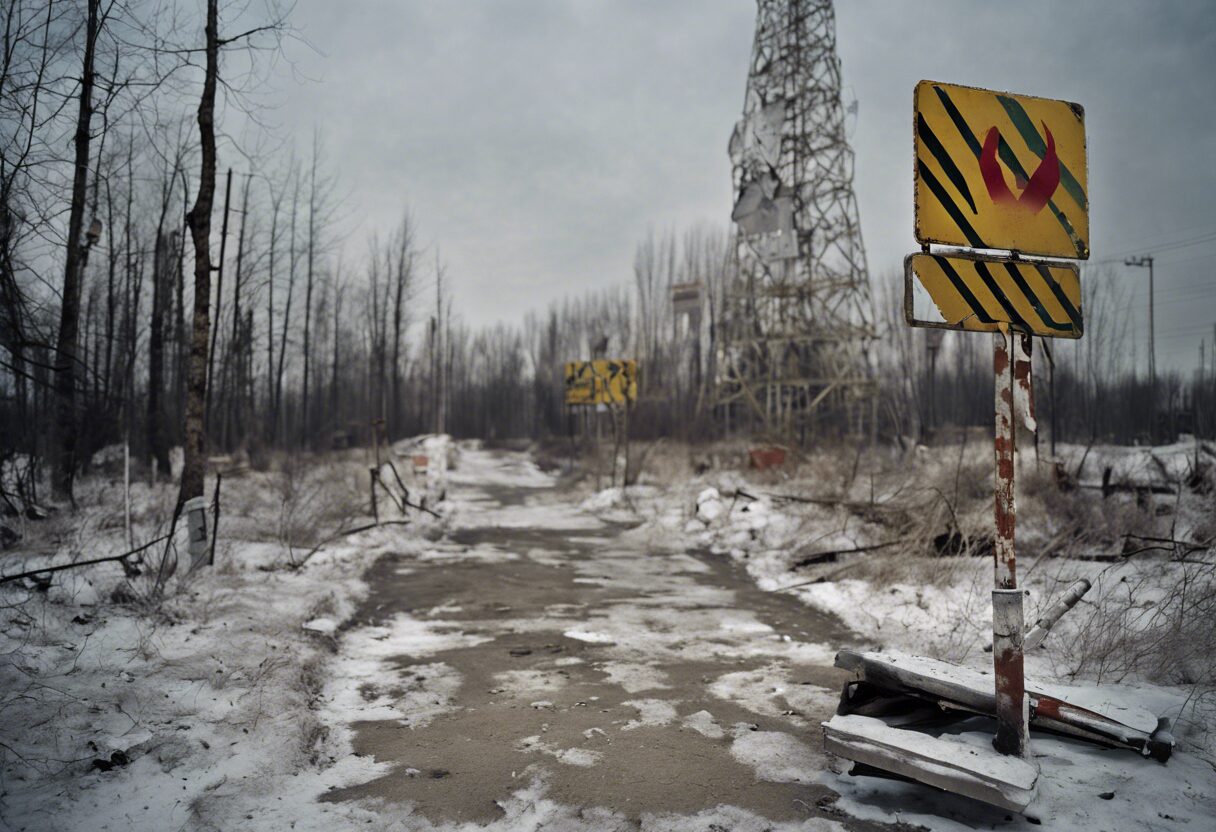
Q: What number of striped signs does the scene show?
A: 2